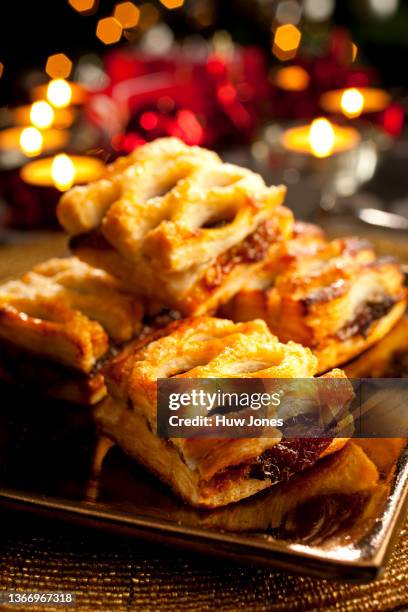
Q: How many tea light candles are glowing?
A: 6